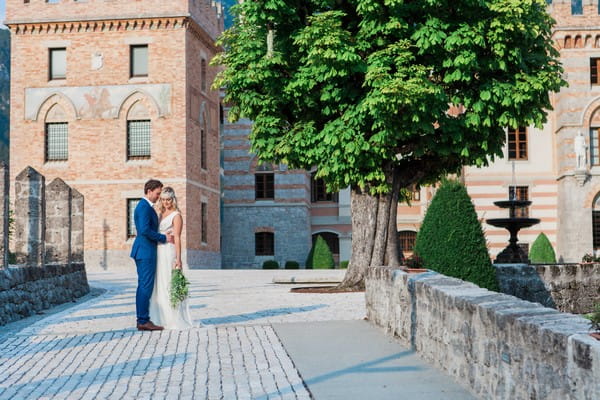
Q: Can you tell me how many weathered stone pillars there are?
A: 4